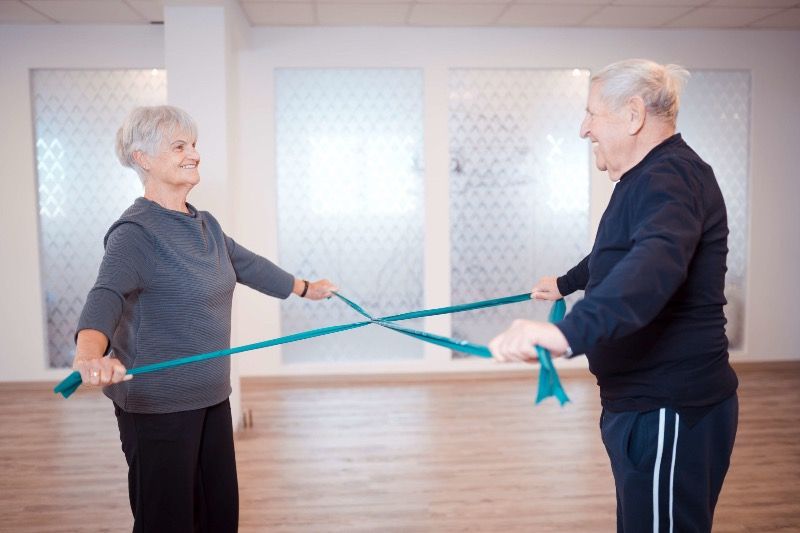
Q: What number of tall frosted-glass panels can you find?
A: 4